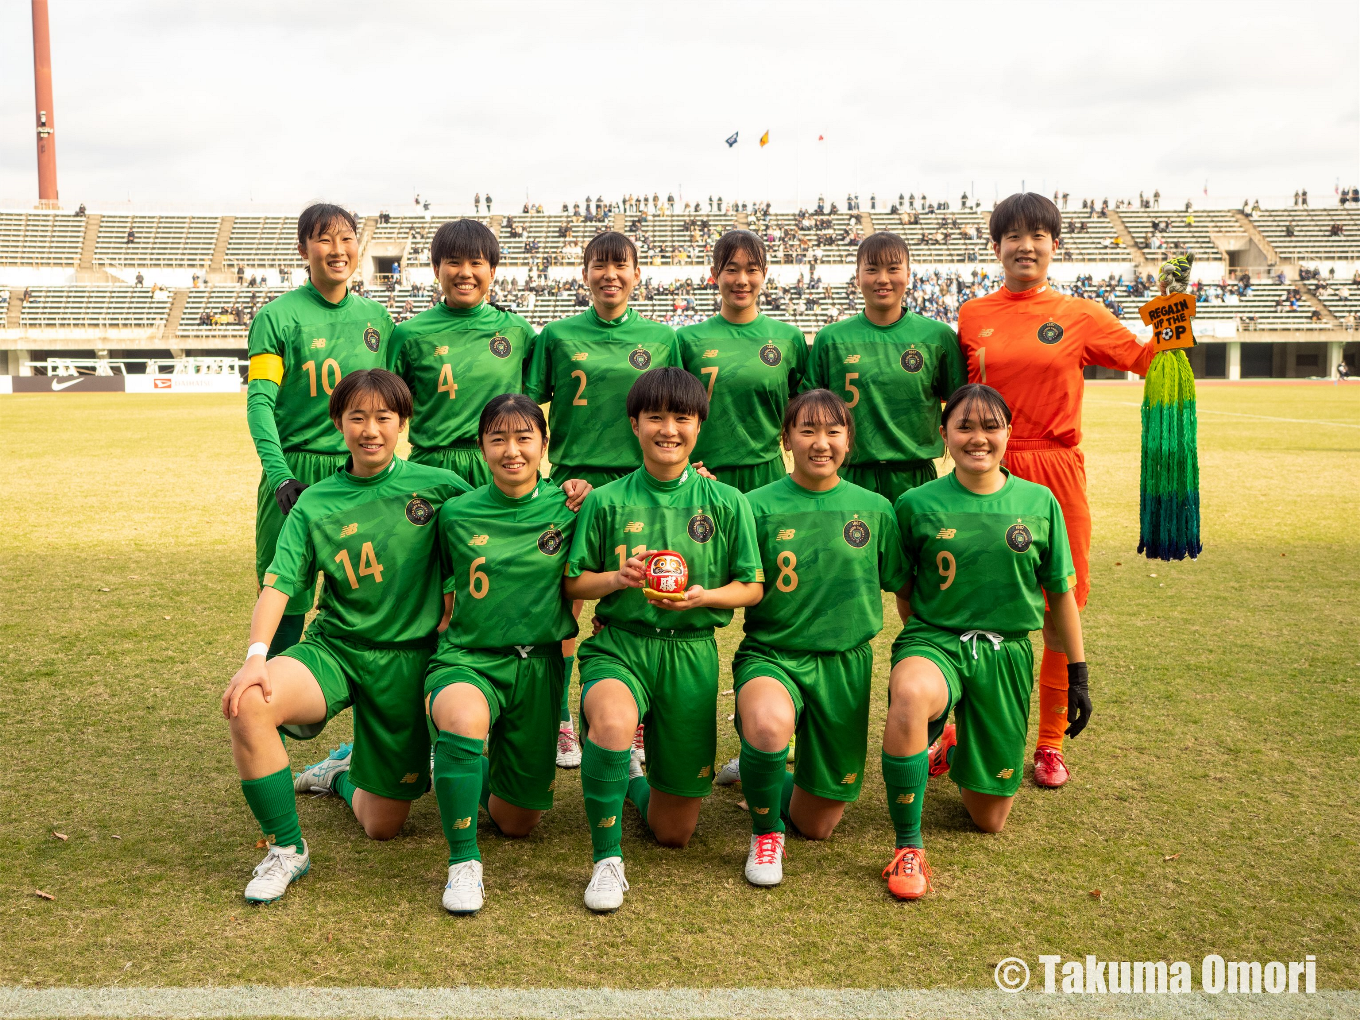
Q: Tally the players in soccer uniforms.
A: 11